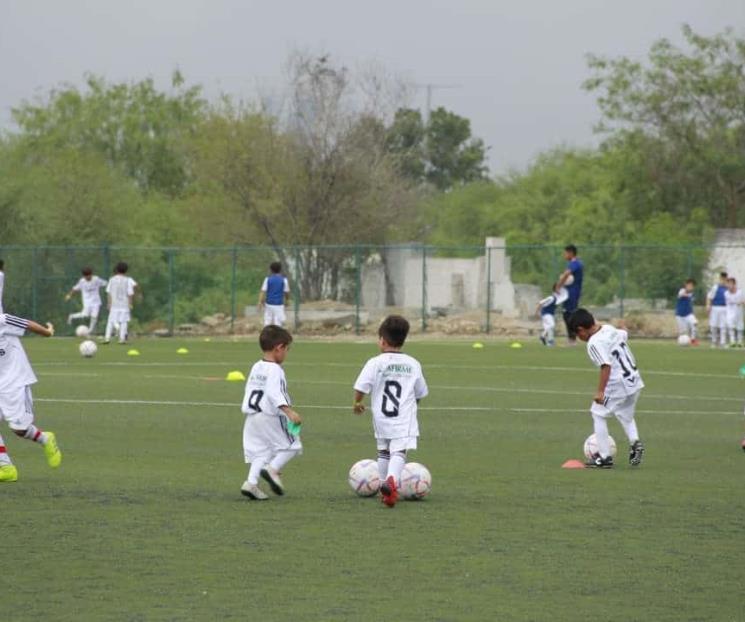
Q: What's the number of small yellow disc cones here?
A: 5